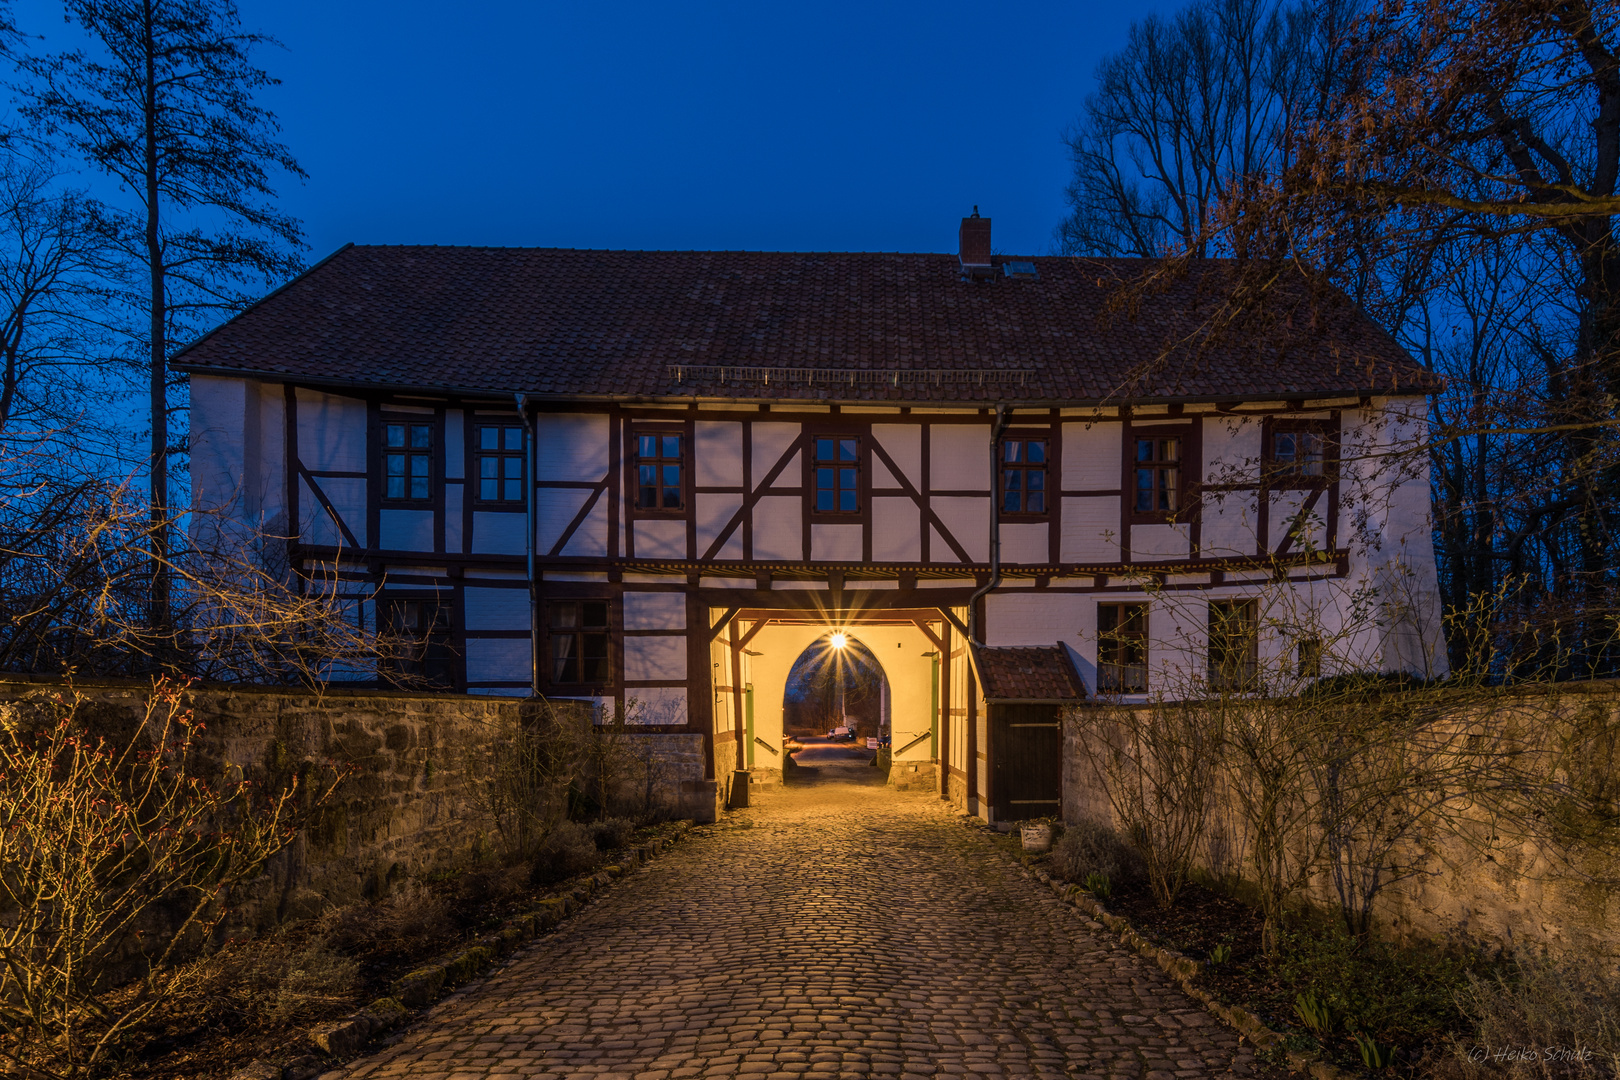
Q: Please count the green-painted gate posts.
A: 2